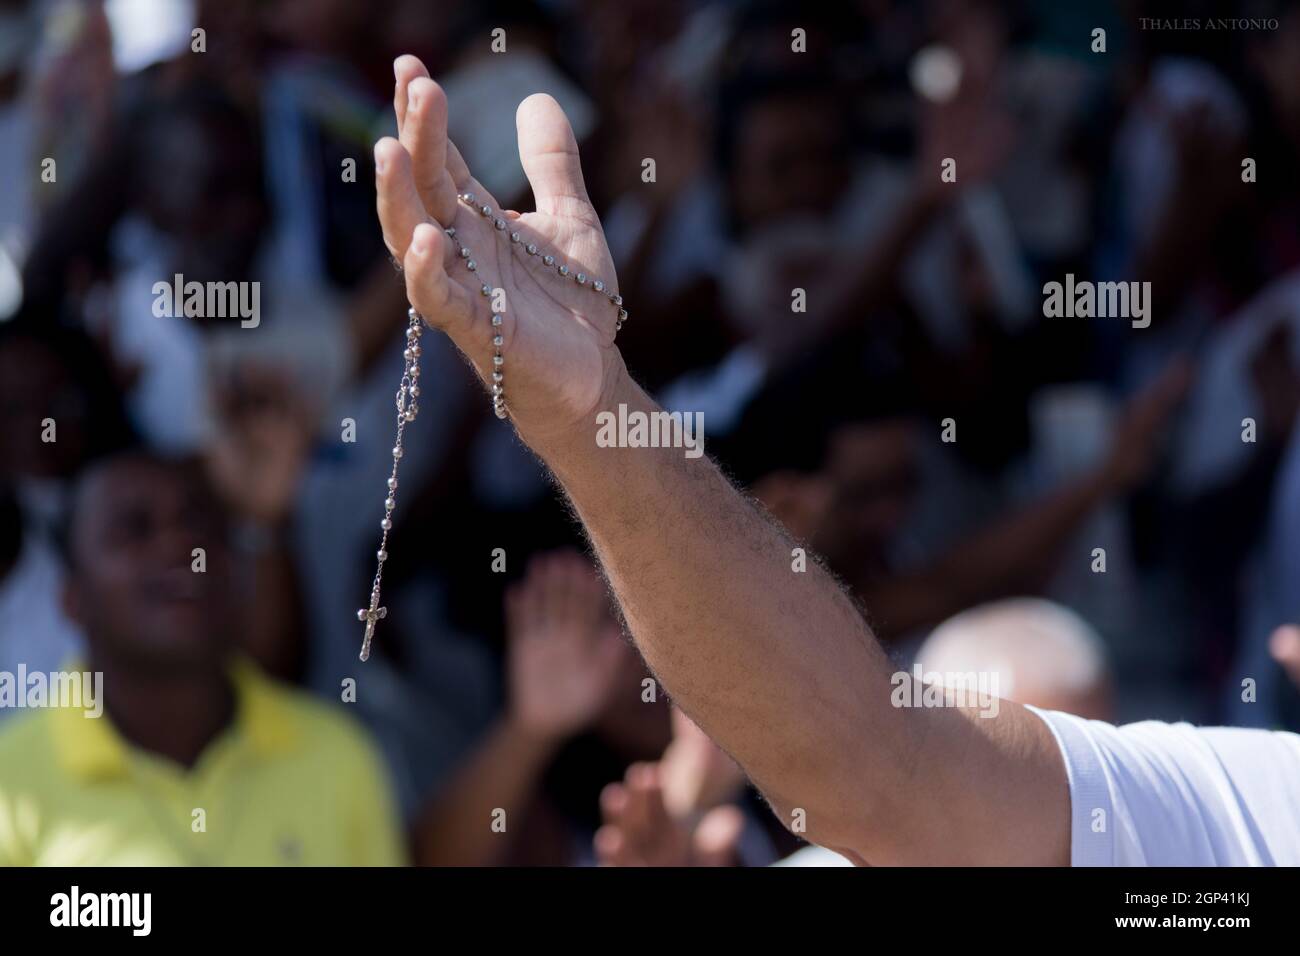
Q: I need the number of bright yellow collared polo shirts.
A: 1